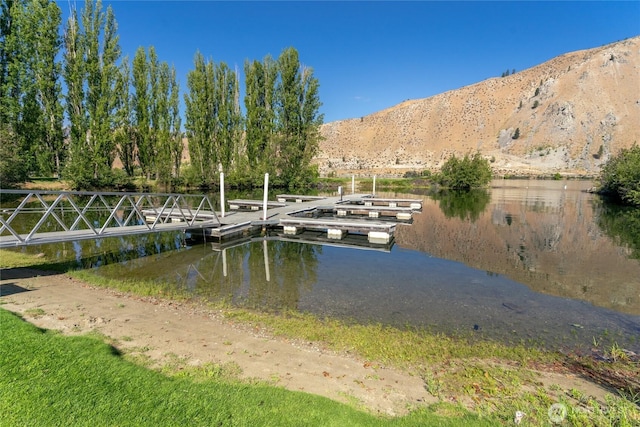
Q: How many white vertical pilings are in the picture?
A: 4